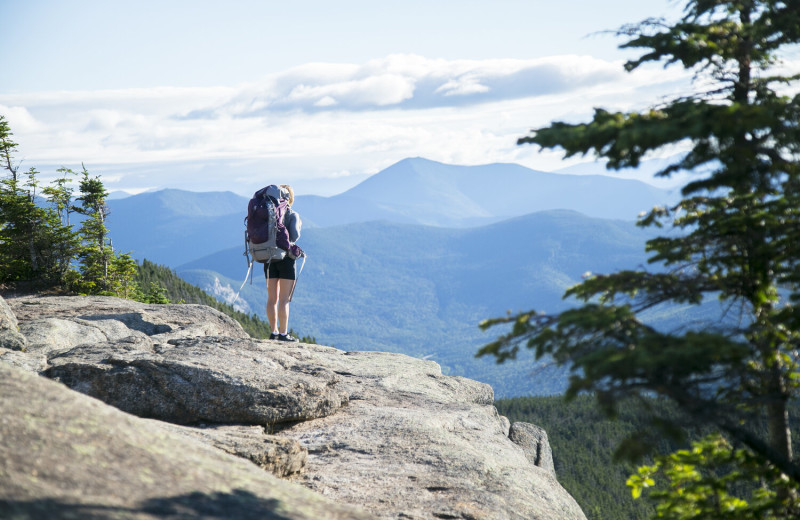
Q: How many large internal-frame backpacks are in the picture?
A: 1